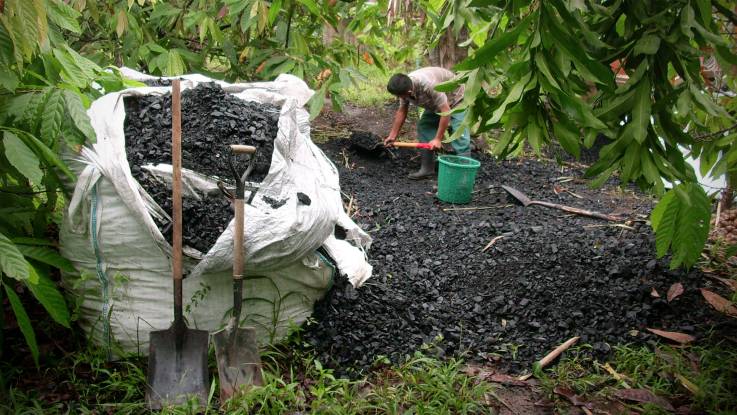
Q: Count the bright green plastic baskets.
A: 1